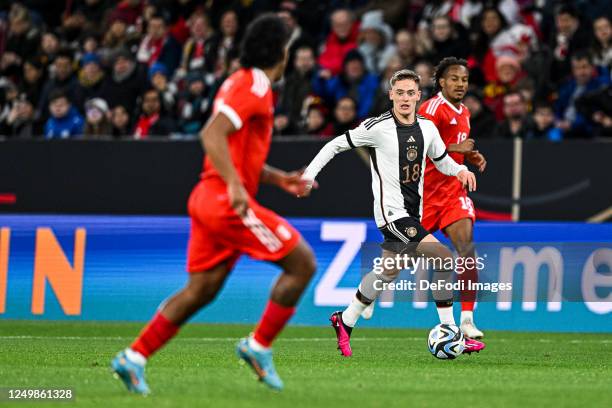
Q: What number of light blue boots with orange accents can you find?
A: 2